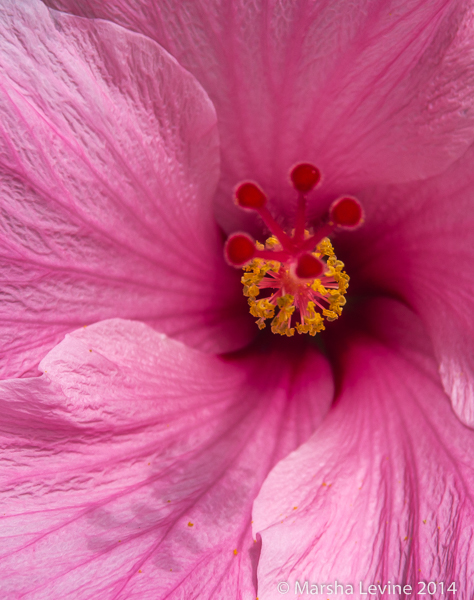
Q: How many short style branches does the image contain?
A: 5